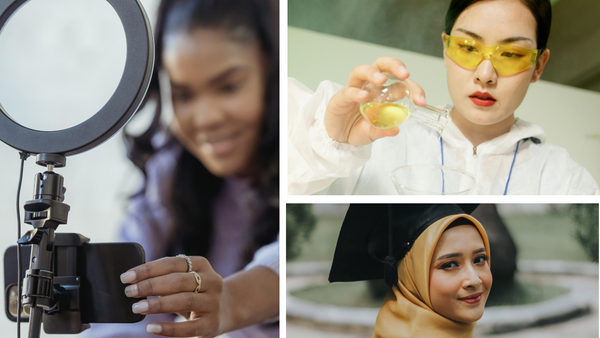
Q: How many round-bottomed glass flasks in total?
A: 1